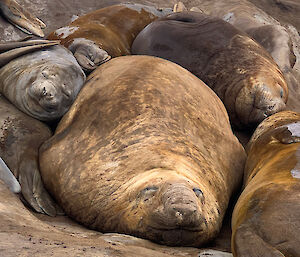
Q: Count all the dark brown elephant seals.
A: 1